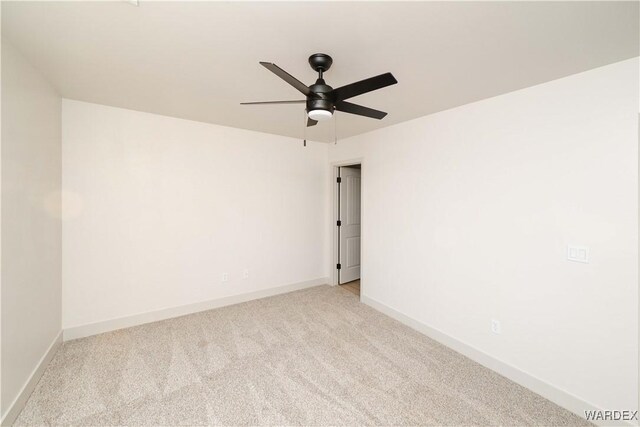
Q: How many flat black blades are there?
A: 5